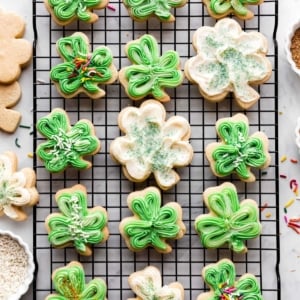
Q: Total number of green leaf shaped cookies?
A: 12